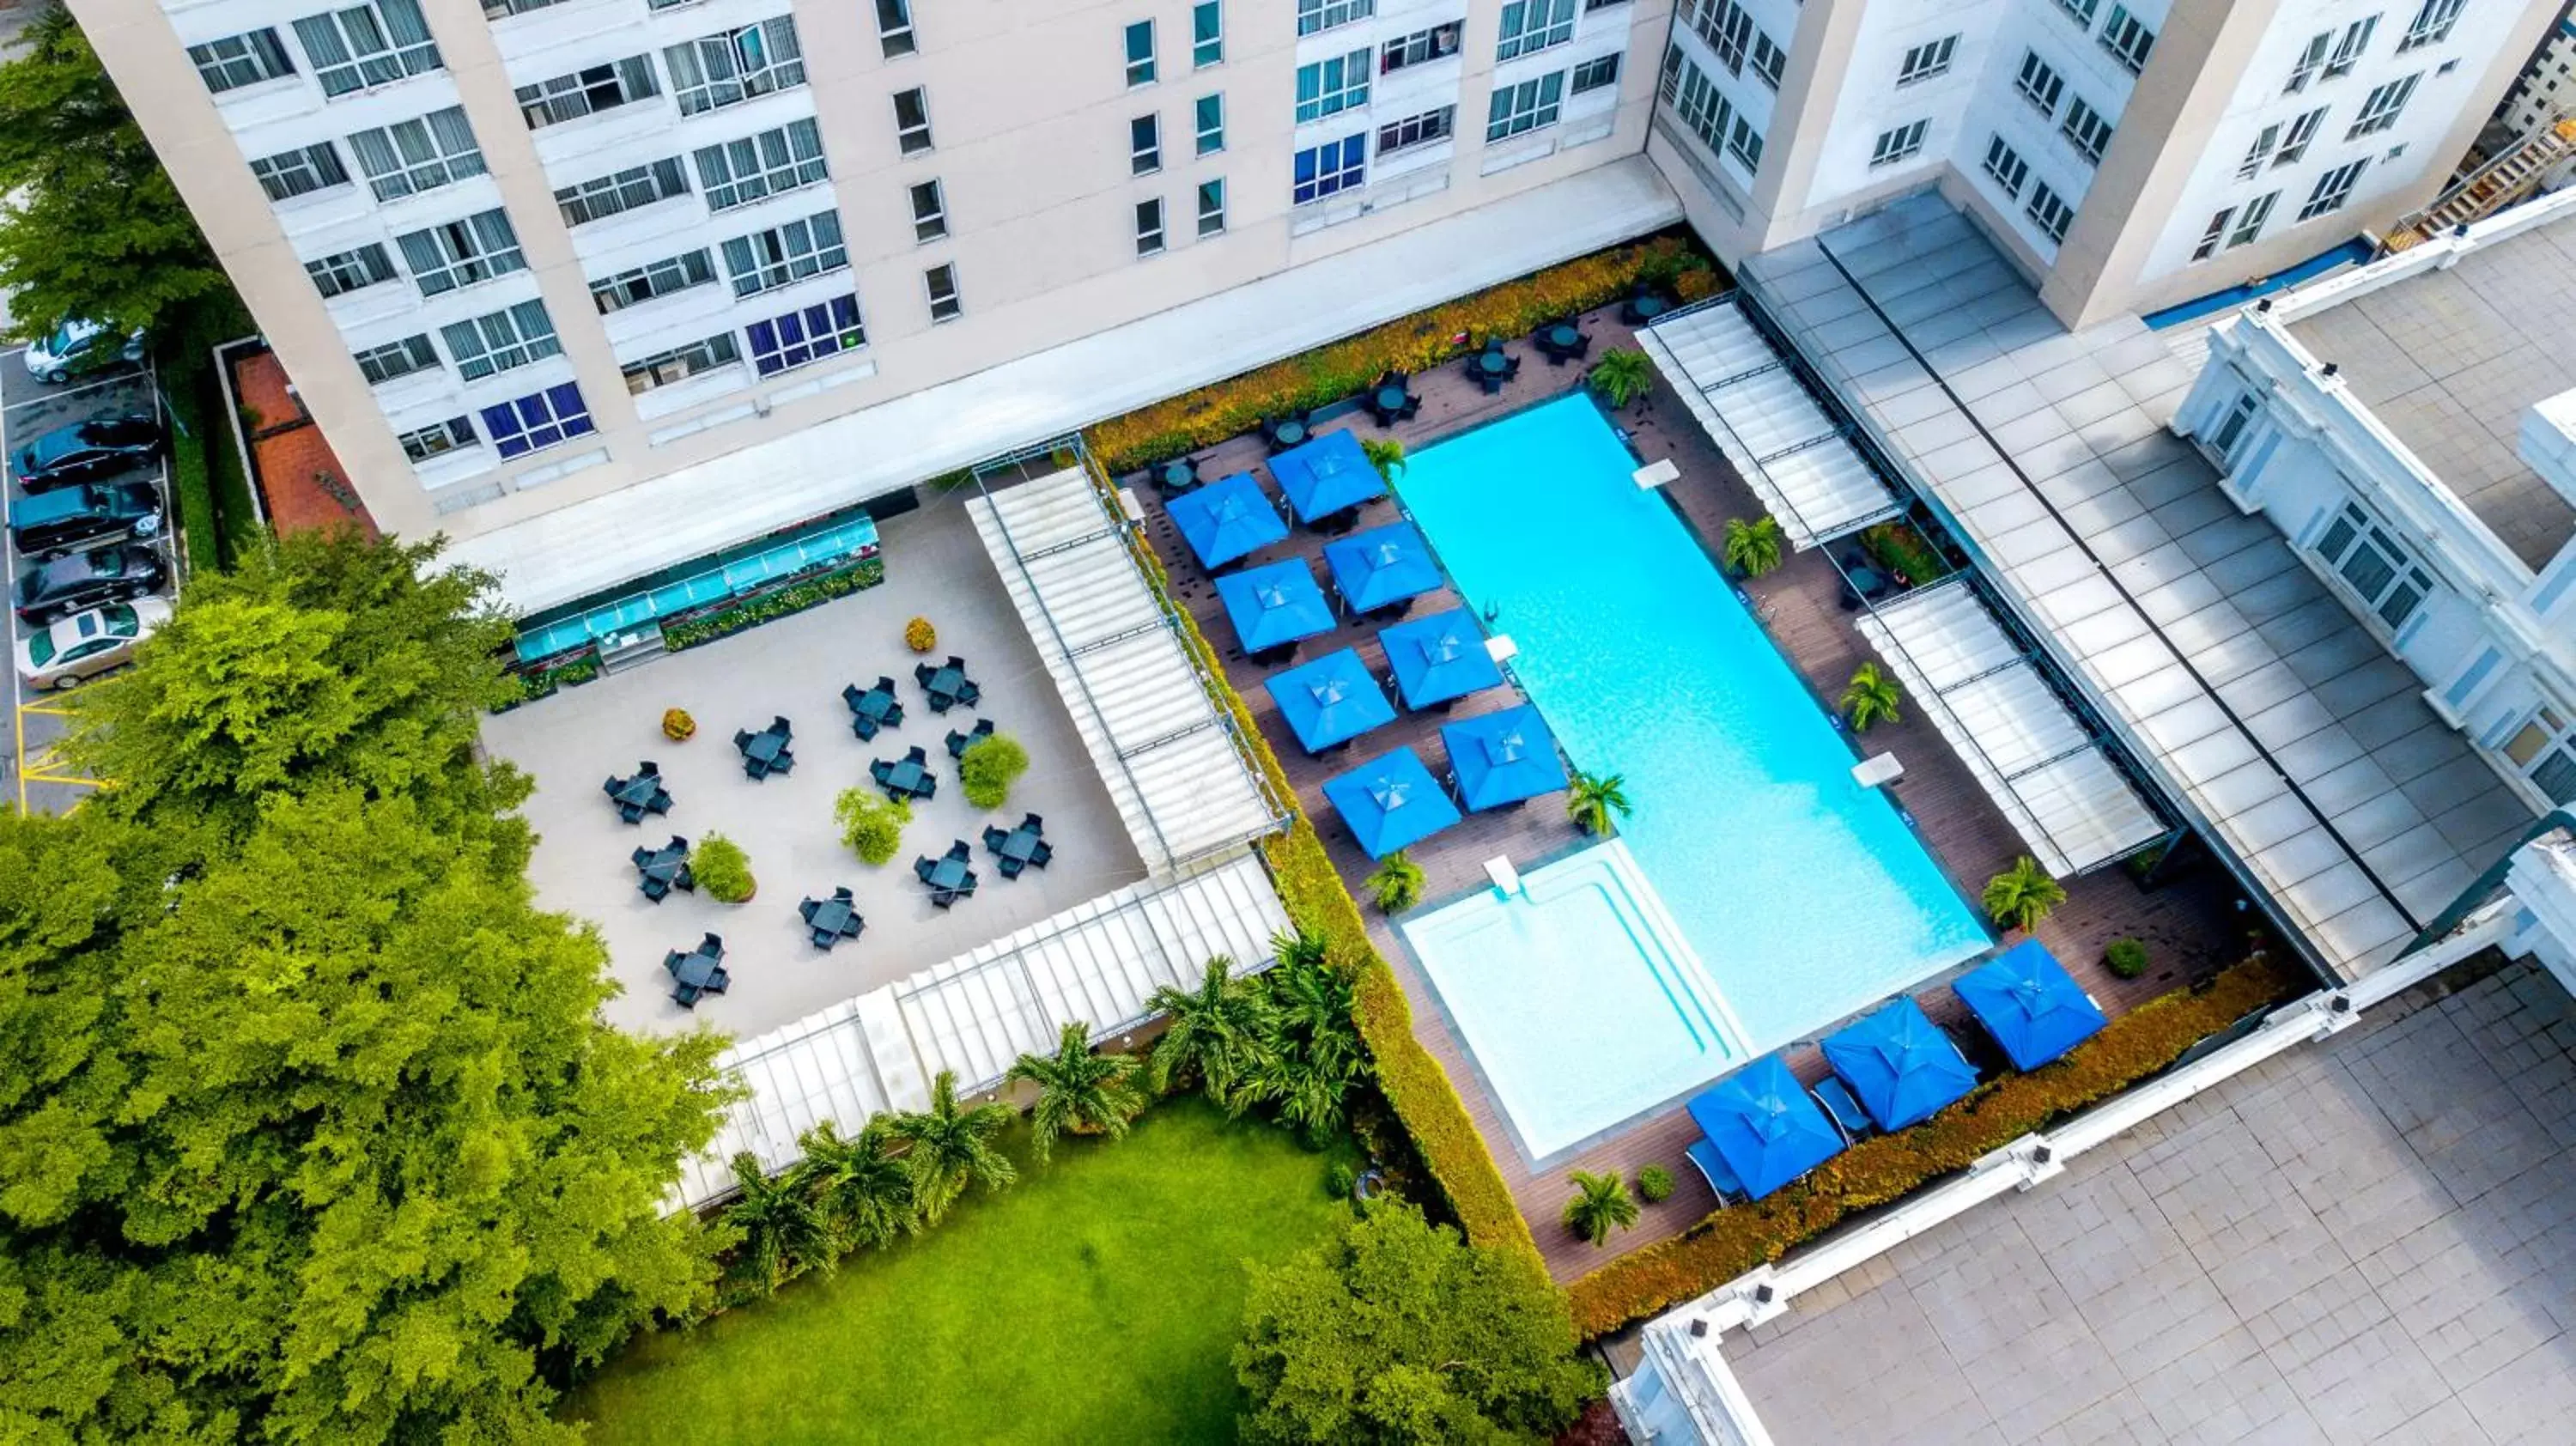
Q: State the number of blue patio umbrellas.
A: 11